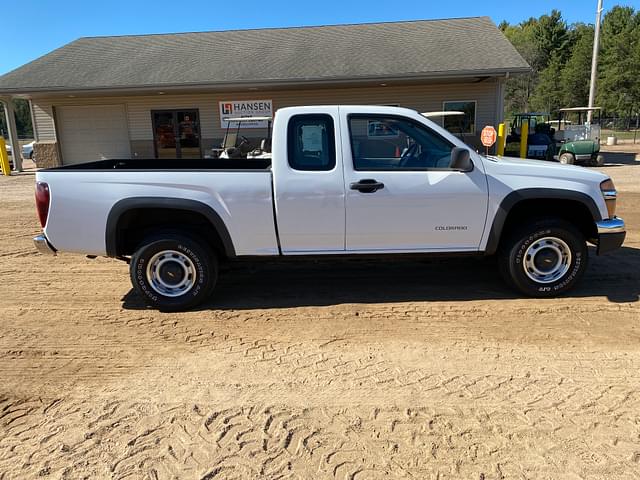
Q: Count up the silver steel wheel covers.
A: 2